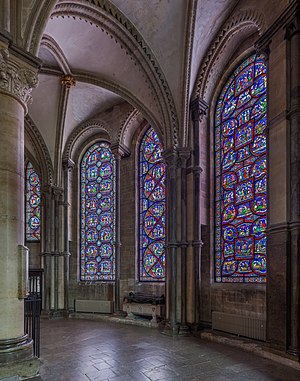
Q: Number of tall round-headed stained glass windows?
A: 3